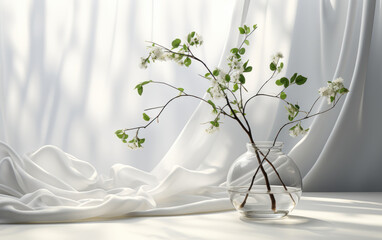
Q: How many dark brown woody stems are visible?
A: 3